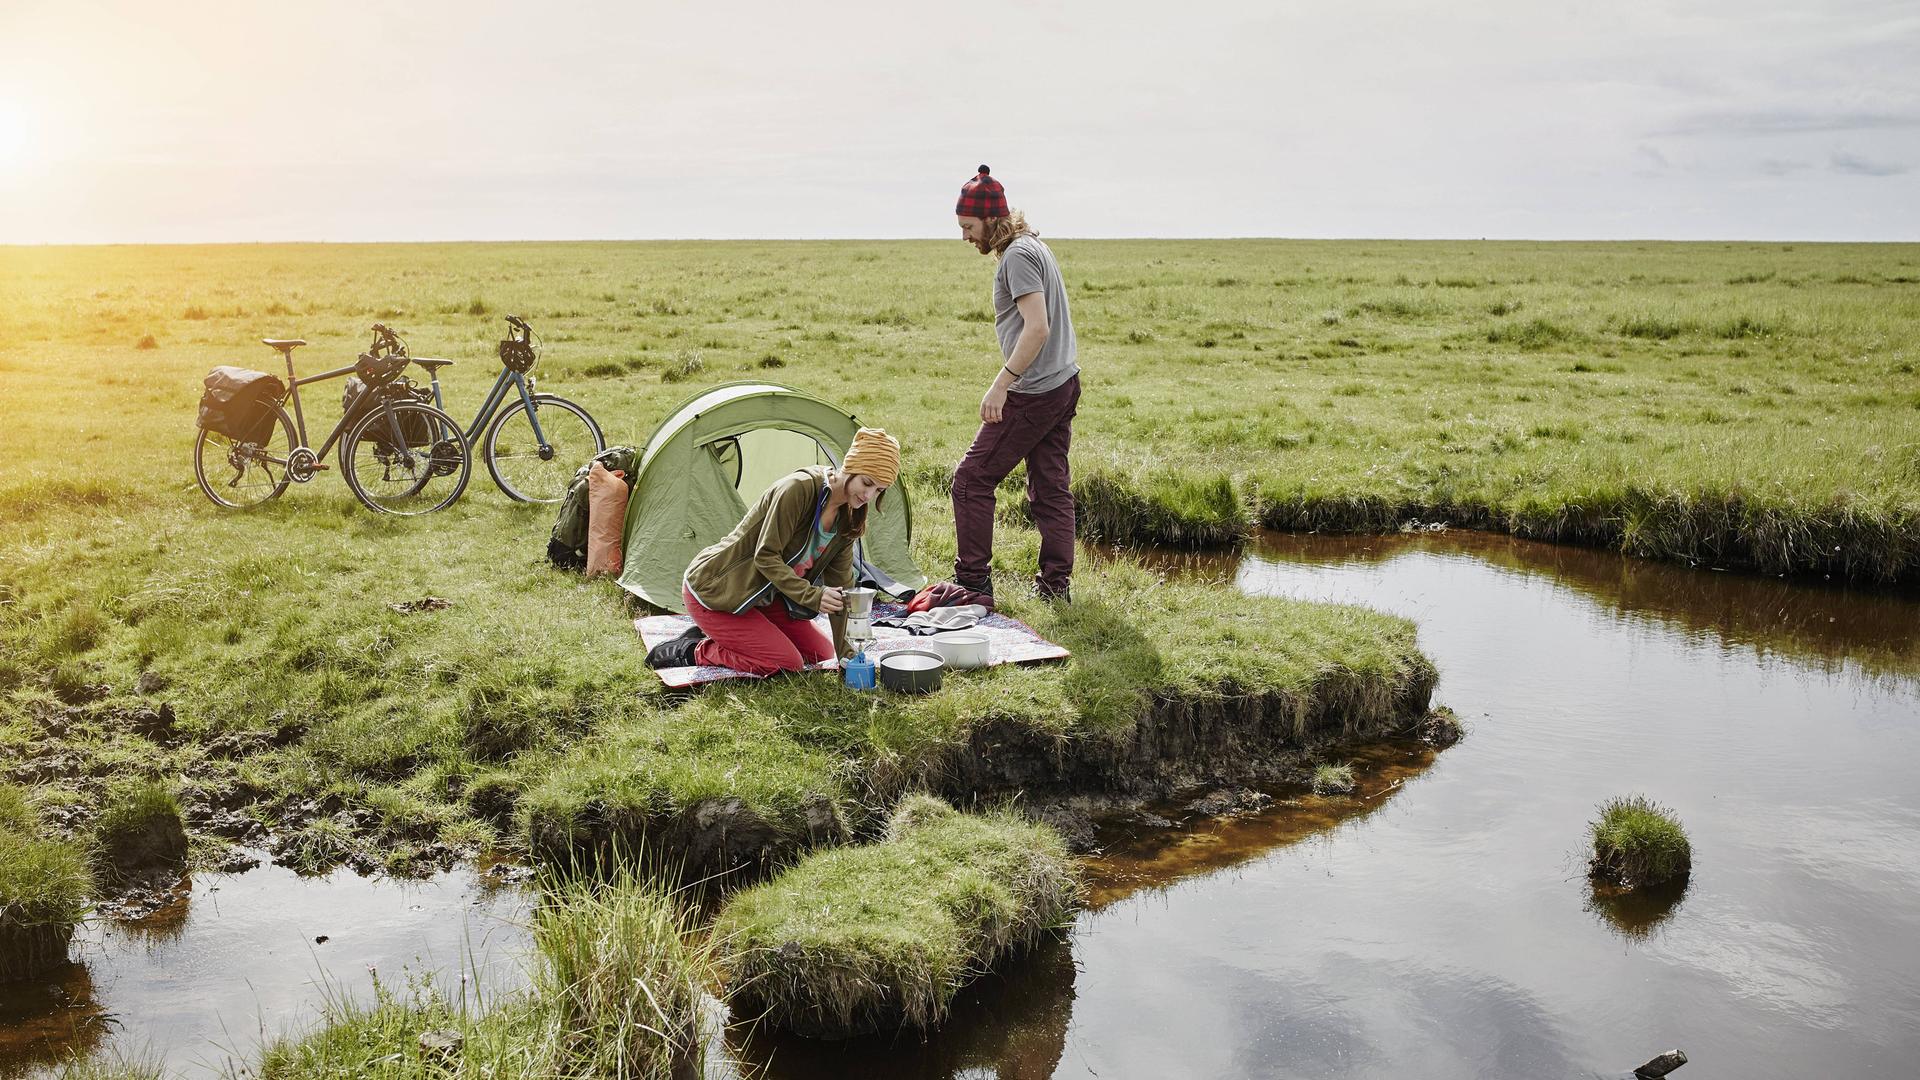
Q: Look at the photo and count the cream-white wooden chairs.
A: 0